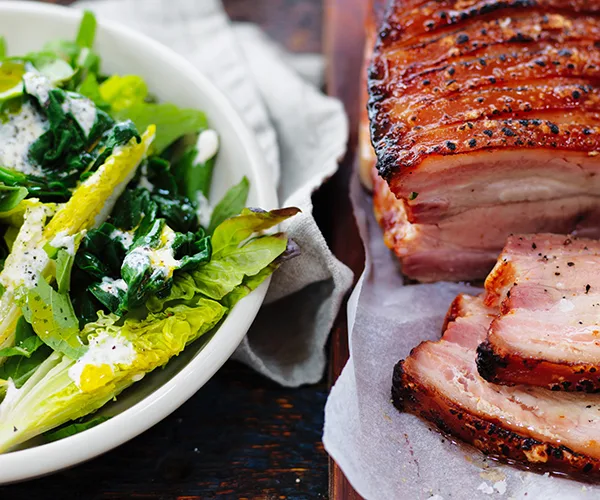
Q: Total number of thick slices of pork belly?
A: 2